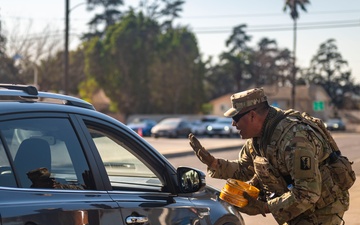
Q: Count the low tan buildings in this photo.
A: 1